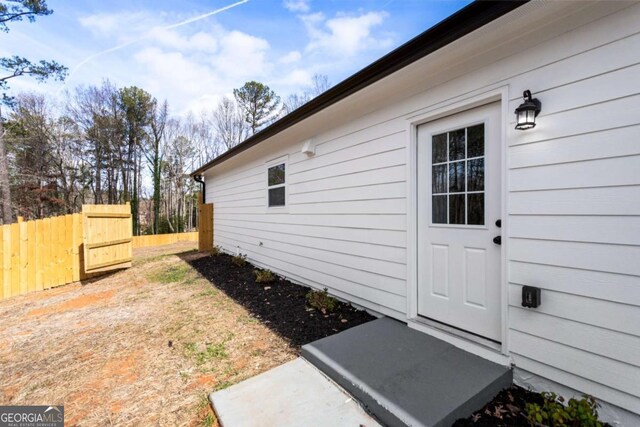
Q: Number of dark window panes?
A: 11